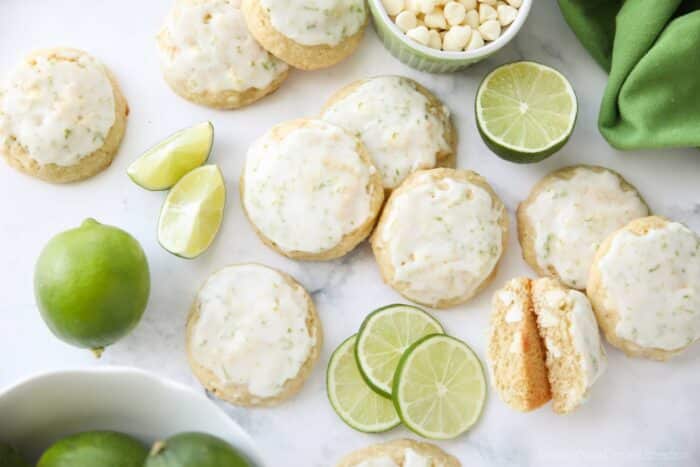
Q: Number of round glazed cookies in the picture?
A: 10